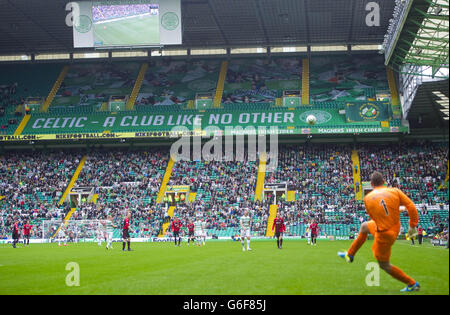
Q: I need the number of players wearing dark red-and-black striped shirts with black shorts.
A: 7